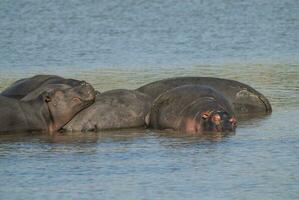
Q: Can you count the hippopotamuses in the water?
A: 5